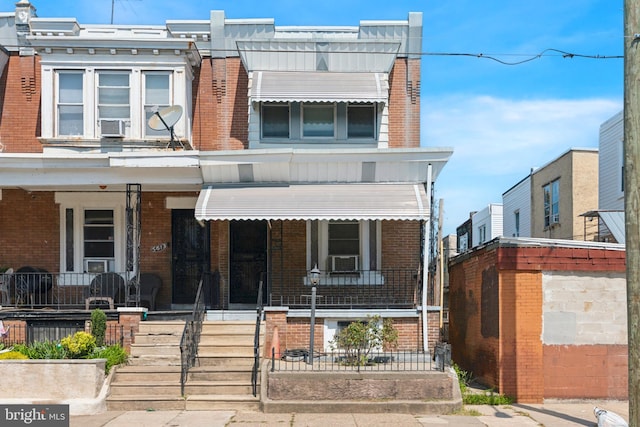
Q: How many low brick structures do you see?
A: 1